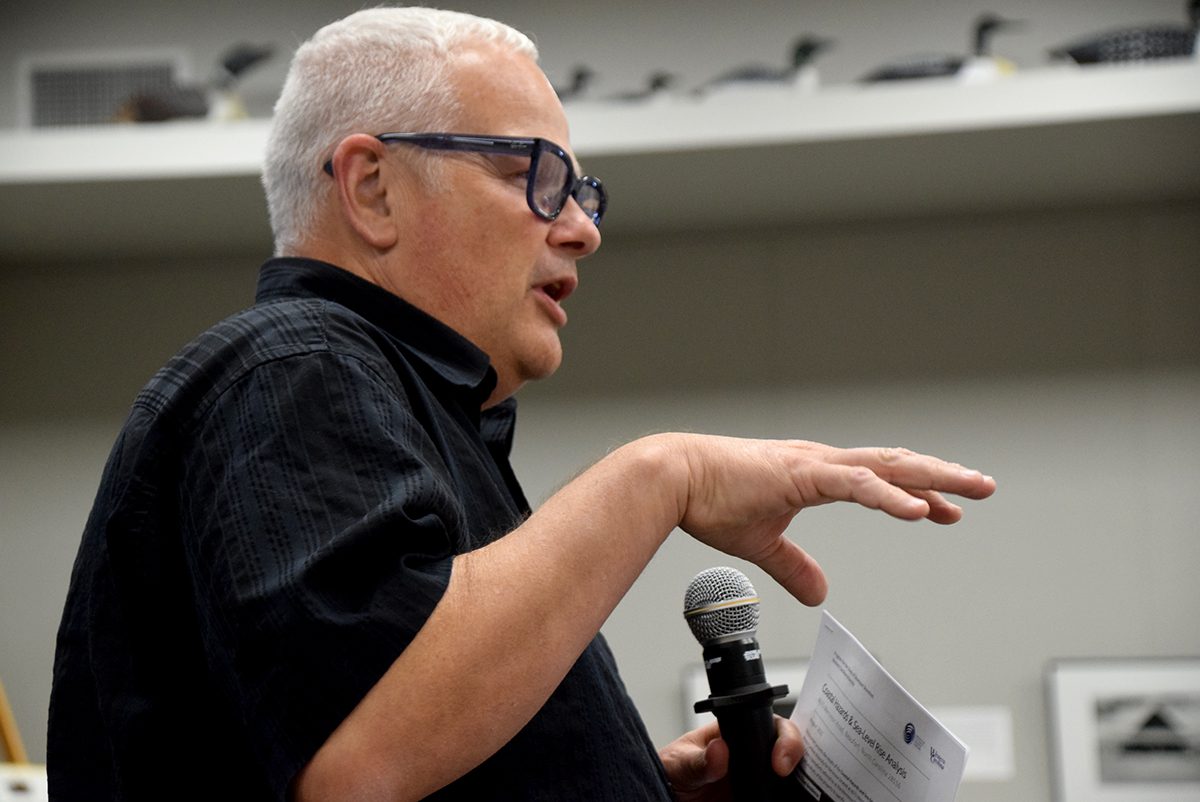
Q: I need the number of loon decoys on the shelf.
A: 6